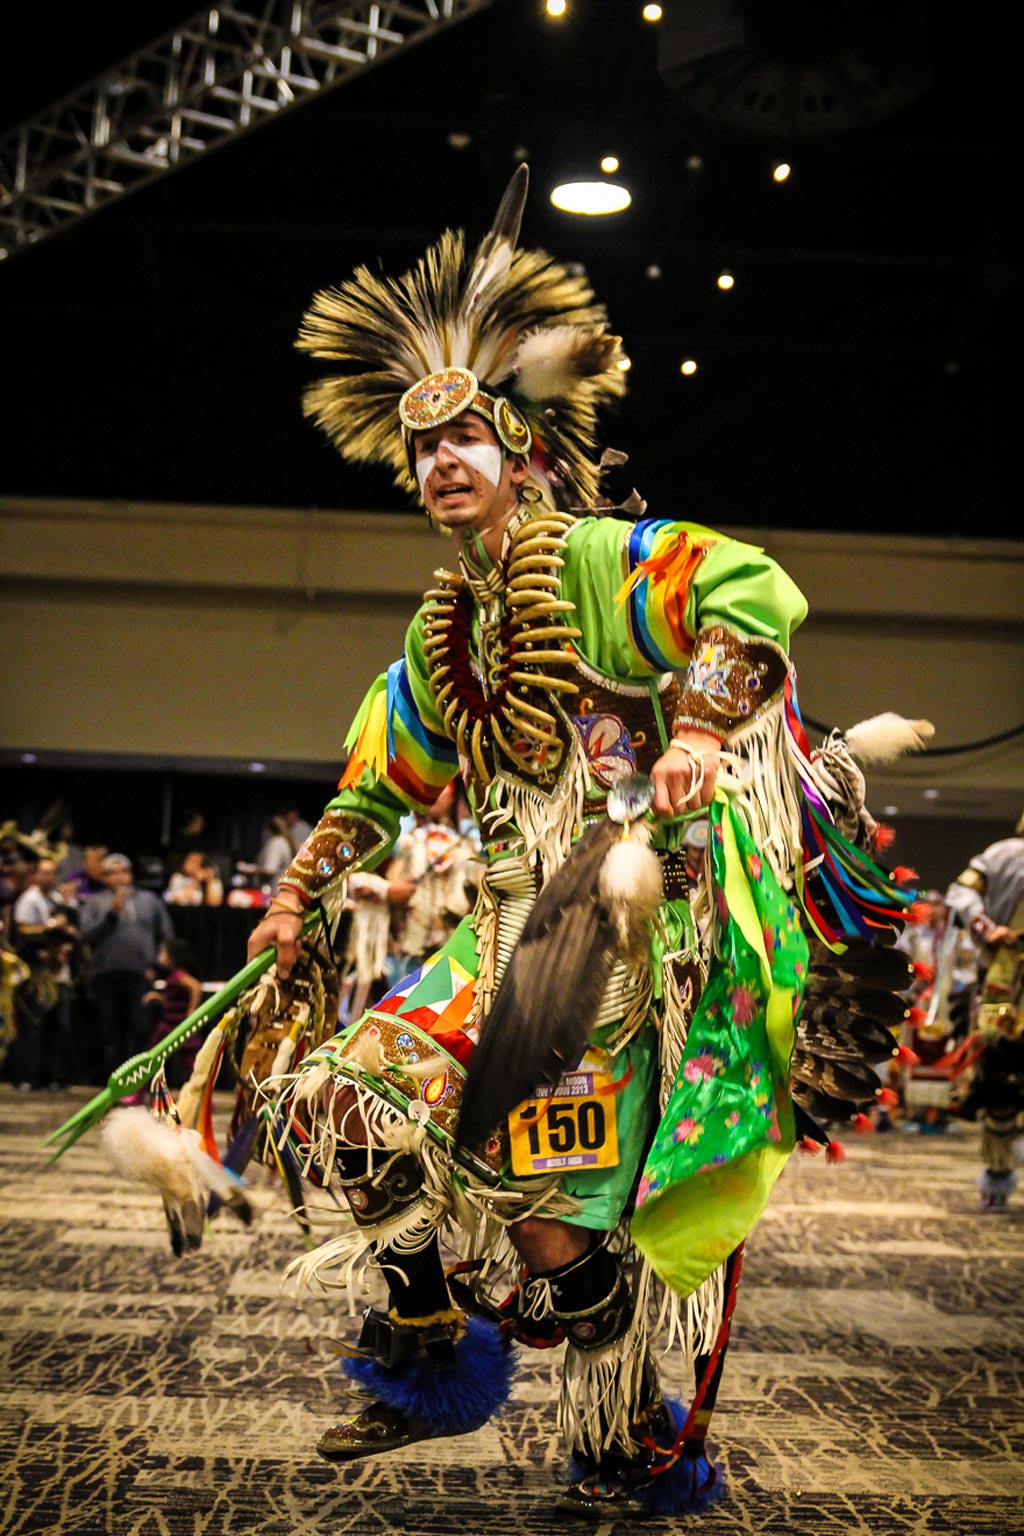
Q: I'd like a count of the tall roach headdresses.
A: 1